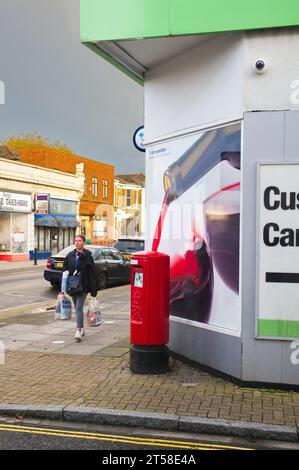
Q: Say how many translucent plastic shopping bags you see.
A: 2